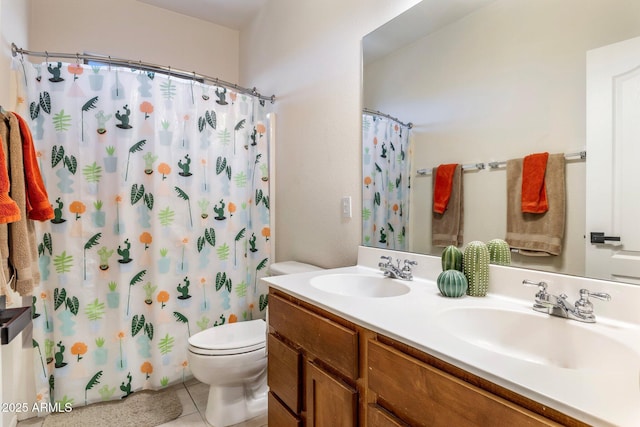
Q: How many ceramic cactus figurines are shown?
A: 3